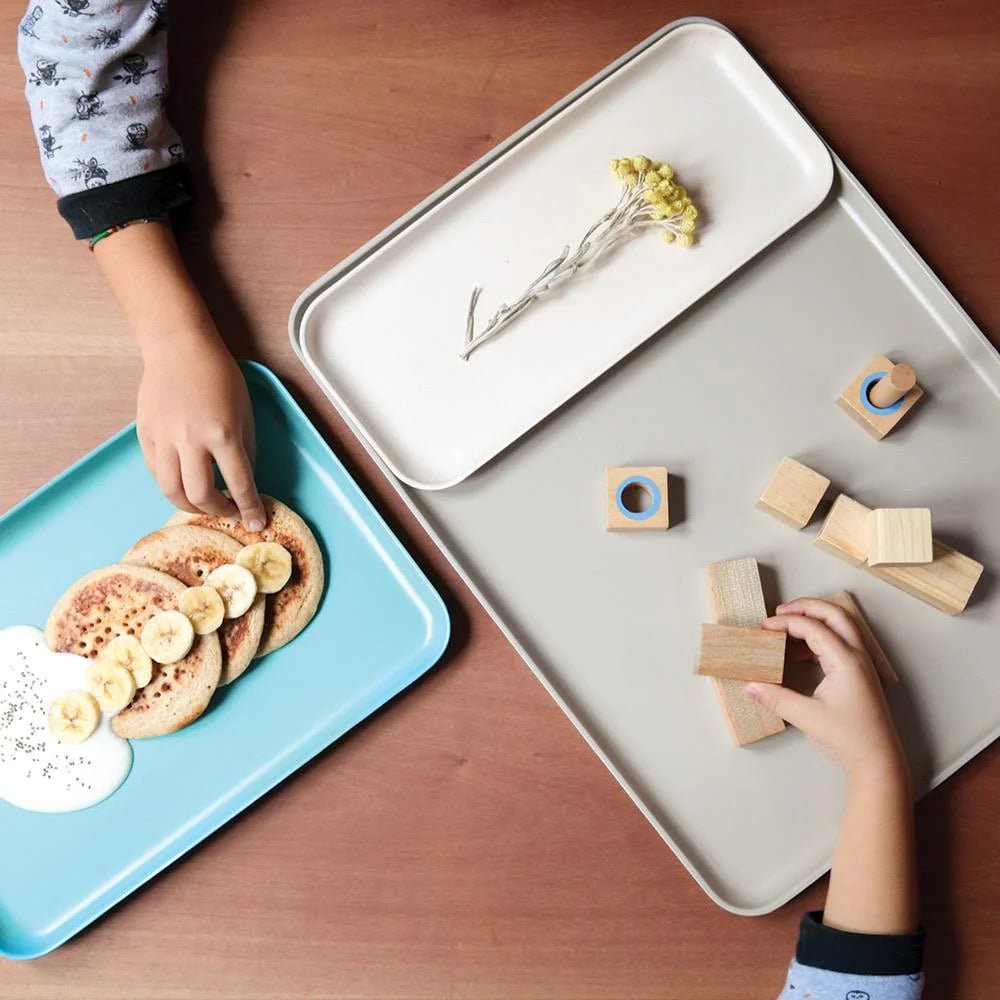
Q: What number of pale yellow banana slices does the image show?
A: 7